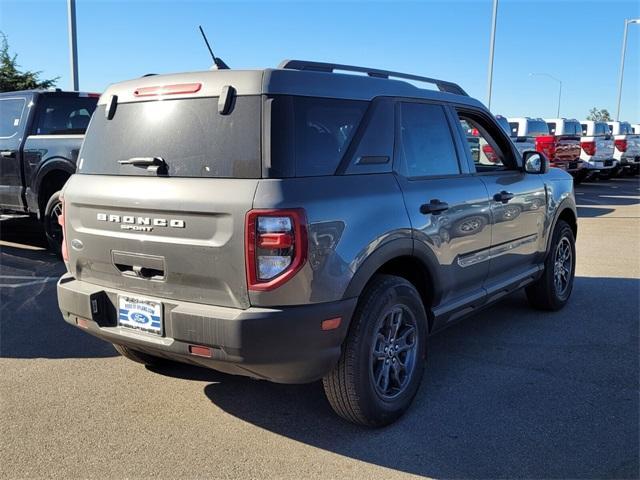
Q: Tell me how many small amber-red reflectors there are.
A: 3